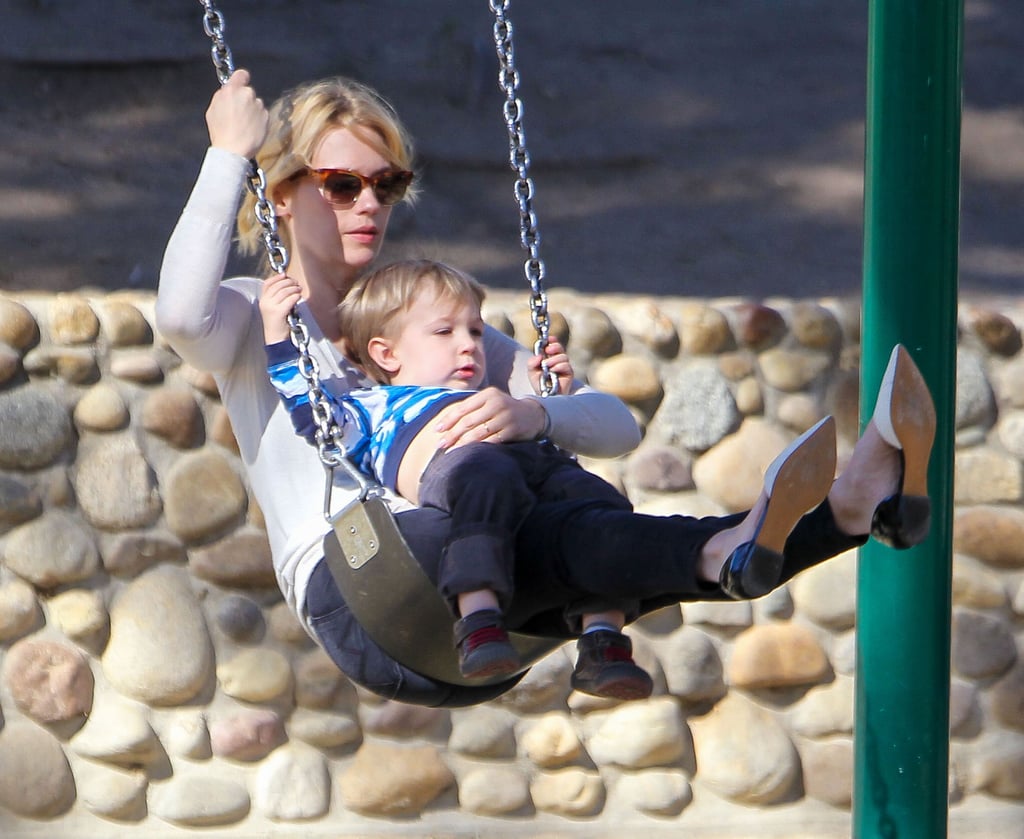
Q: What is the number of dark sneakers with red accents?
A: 2